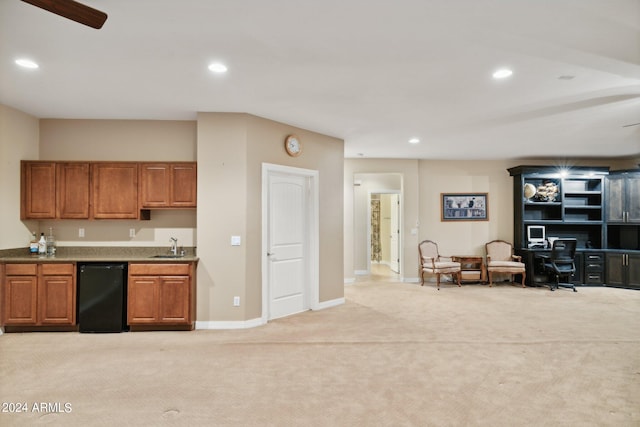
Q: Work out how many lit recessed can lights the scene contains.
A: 4